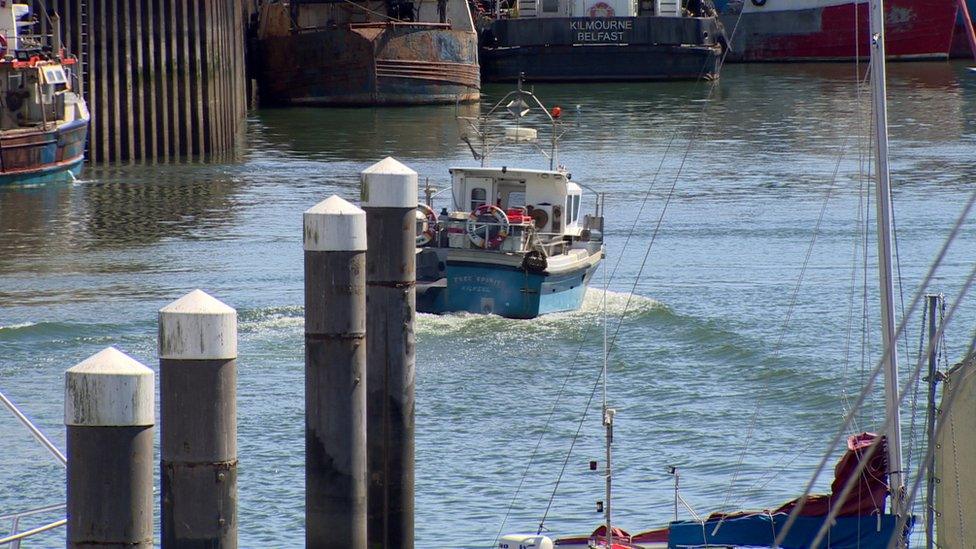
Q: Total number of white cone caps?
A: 4